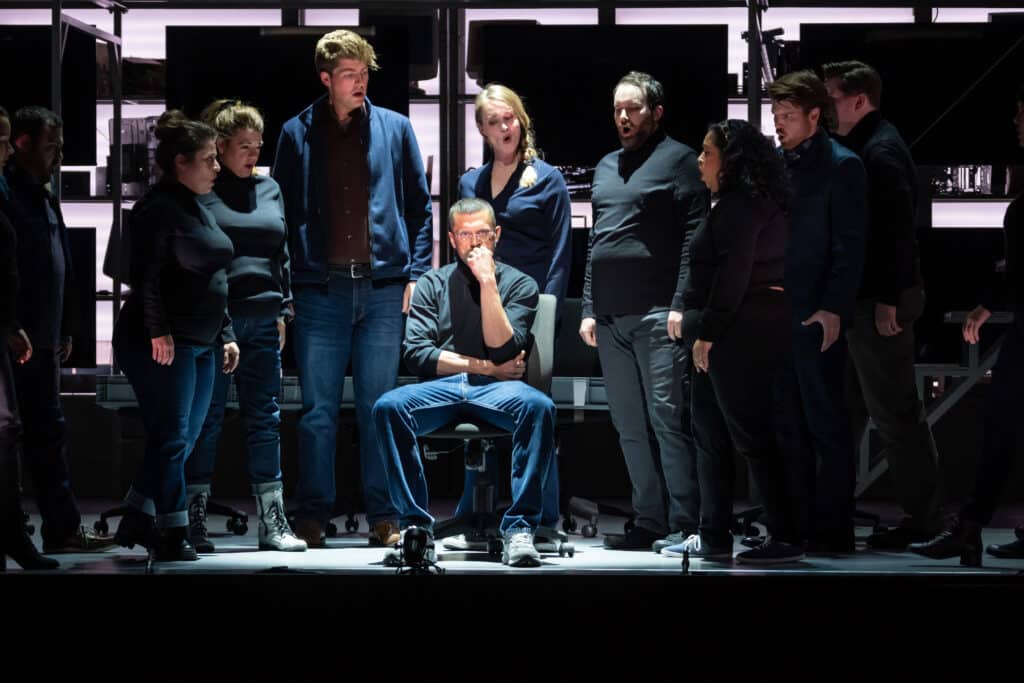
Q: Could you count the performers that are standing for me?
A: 11